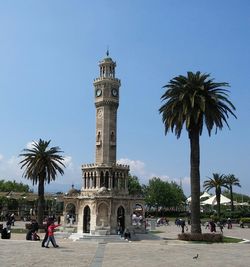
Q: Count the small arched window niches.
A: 2